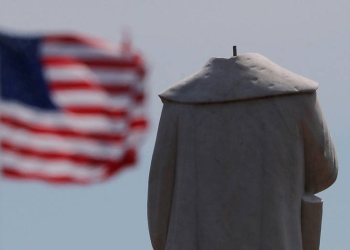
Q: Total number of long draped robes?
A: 1